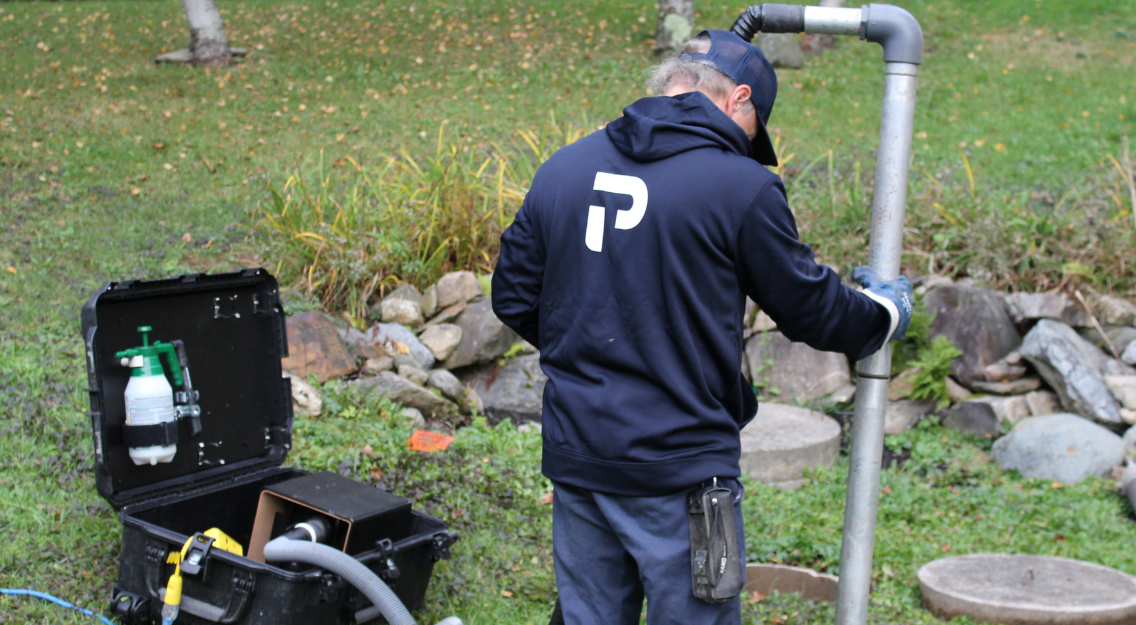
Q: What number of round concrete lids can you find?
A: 2